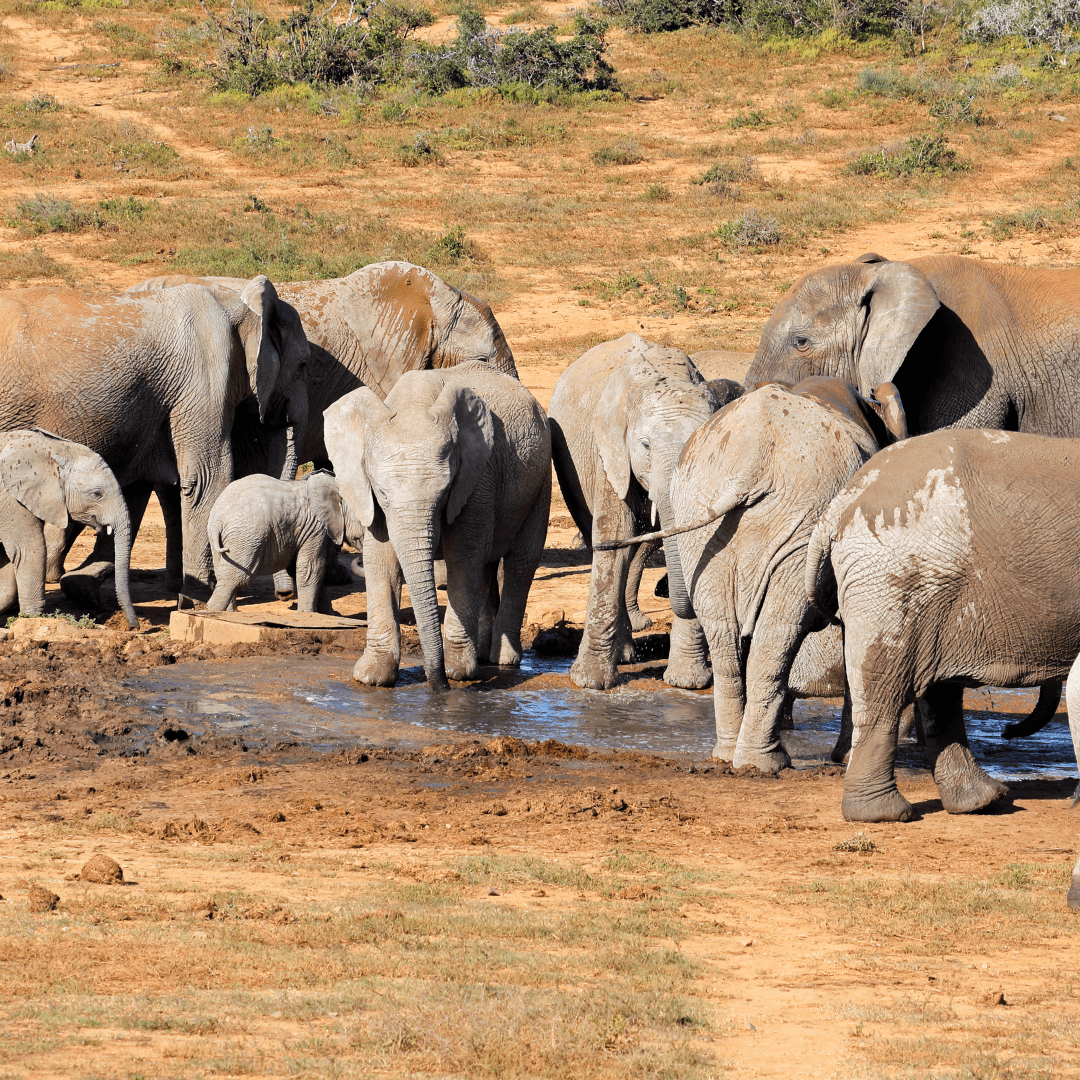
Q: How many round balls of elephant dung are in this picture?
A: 2